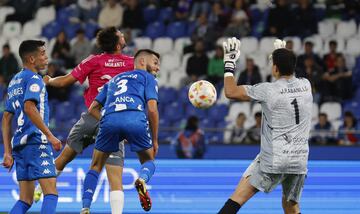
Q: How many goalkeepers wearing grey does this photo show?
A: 1